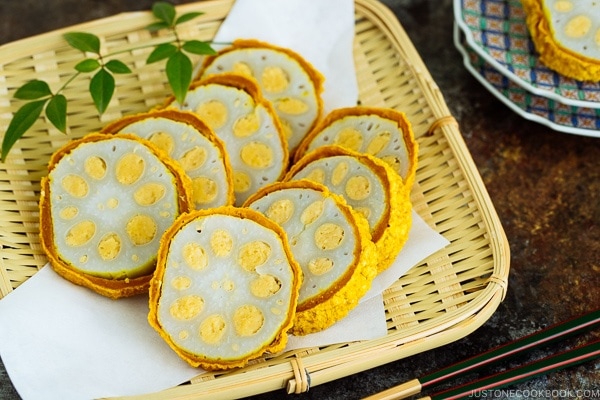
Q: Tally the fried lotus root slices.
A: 9